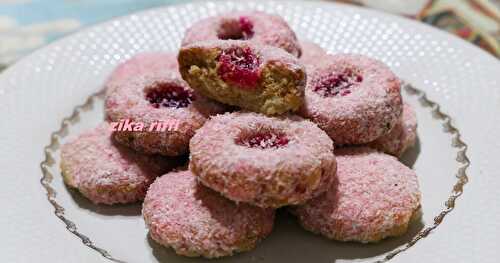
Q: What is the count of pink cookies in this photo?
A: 11